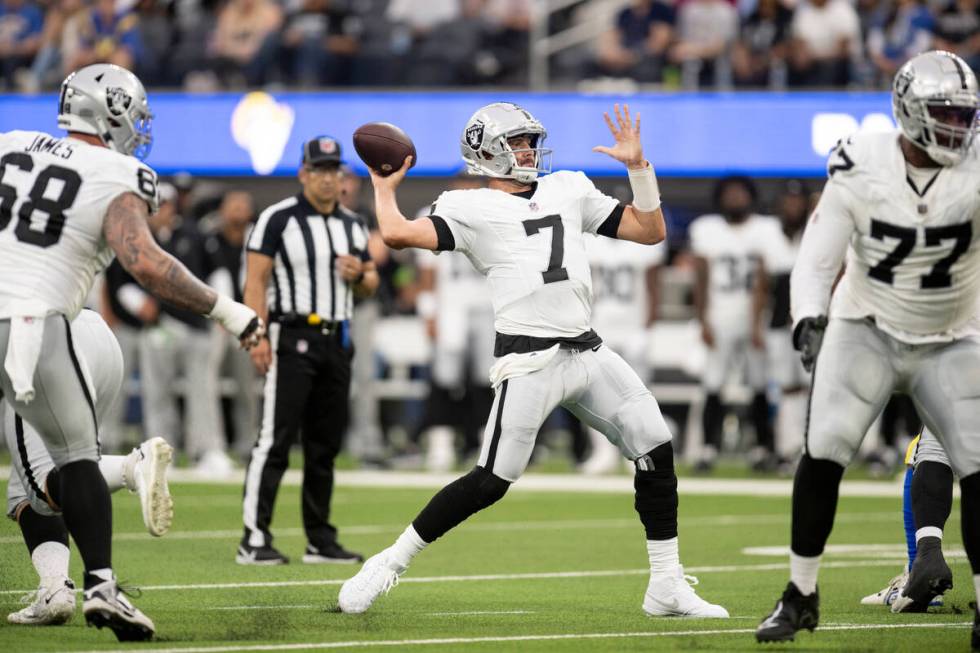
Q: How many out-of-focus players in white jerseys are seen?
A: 4